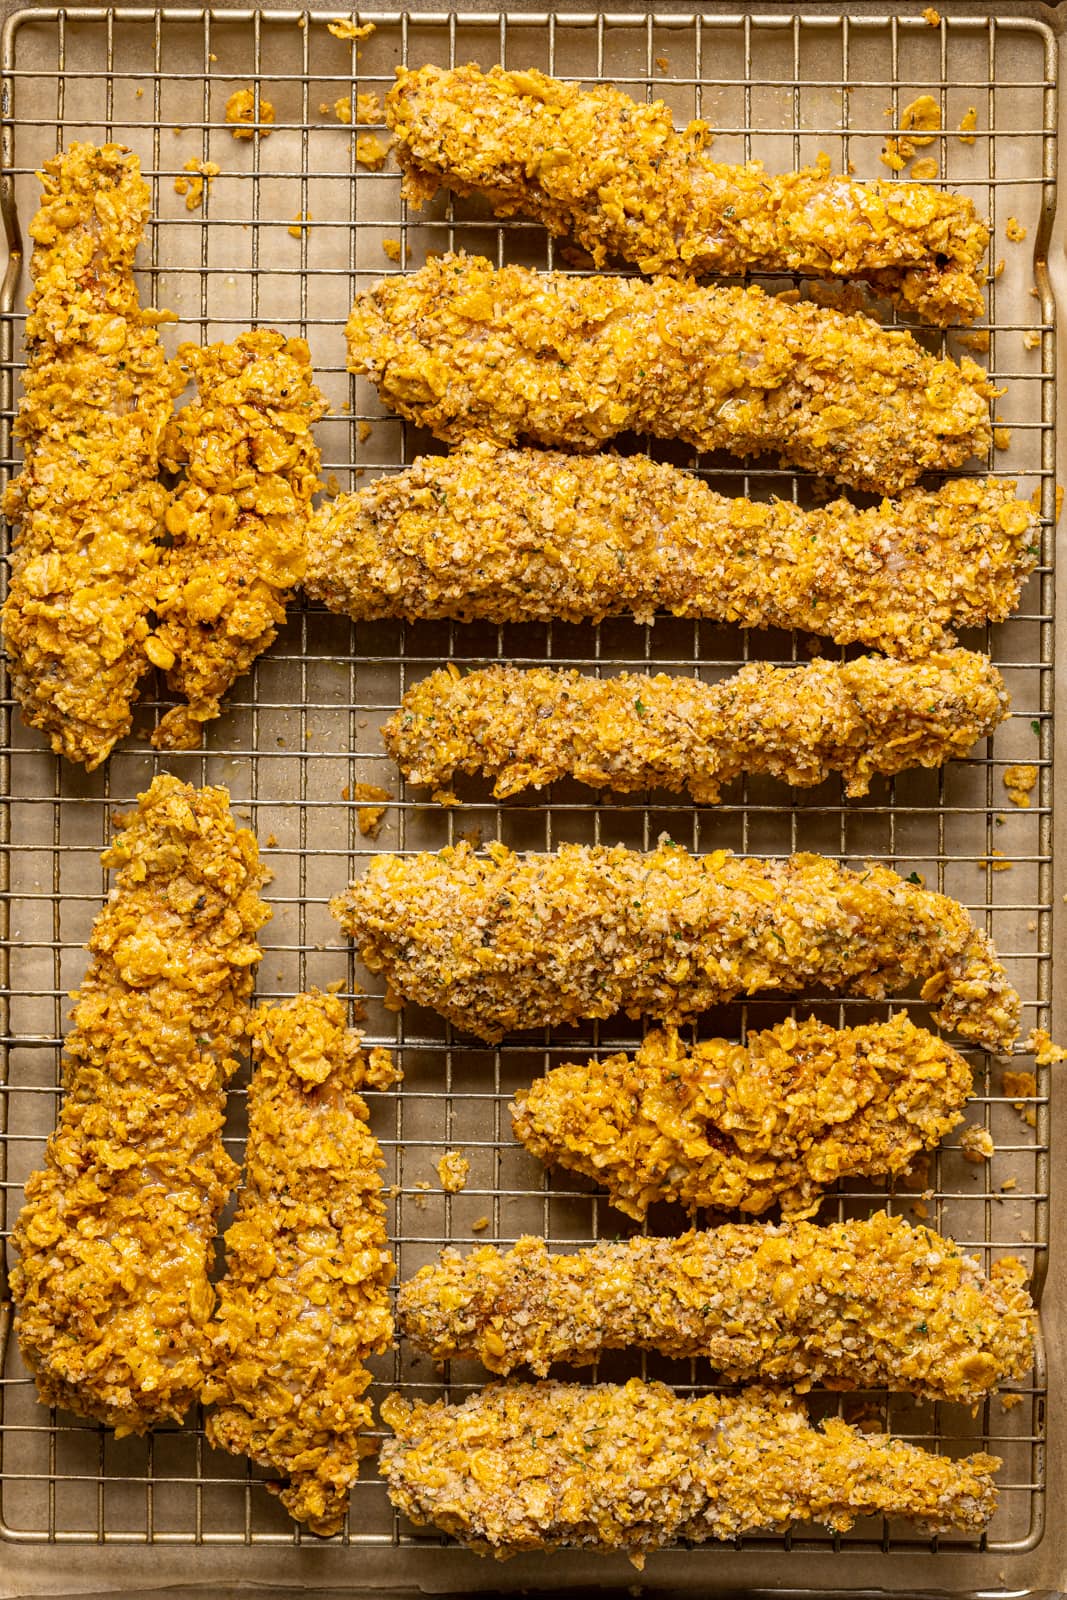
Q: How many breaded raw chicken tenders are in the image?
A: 12